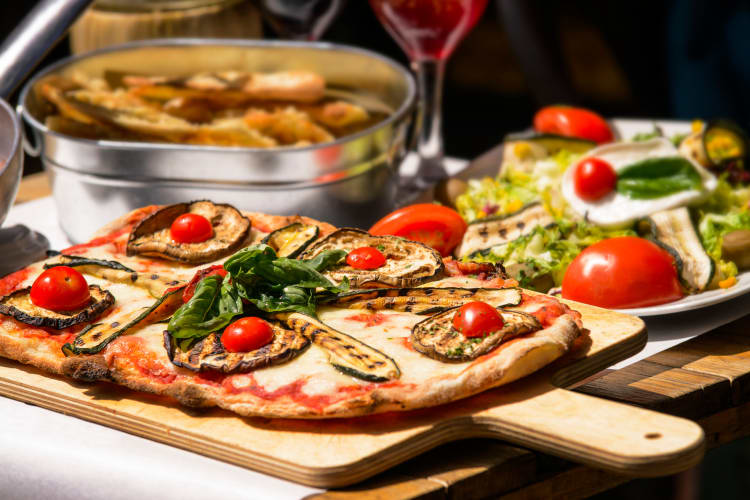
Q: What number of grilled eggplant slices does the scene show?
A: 5